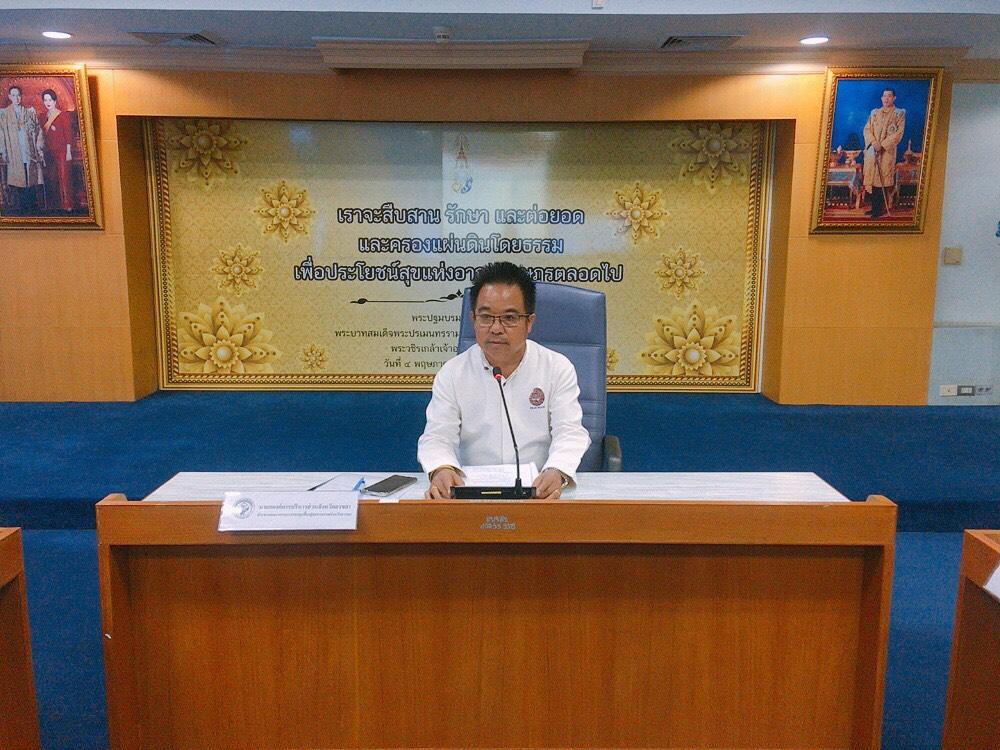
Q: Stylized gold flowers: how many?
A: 10